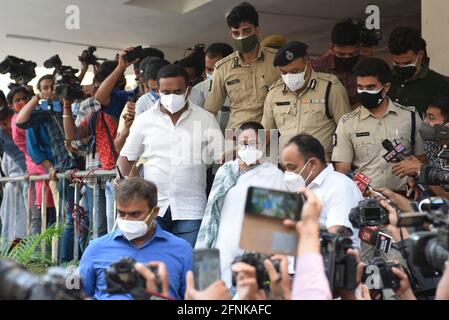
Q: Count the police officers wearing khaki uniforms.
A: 3